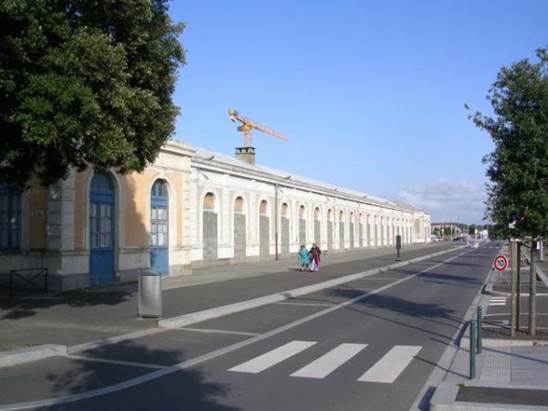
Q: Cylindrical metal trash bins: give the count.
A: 1